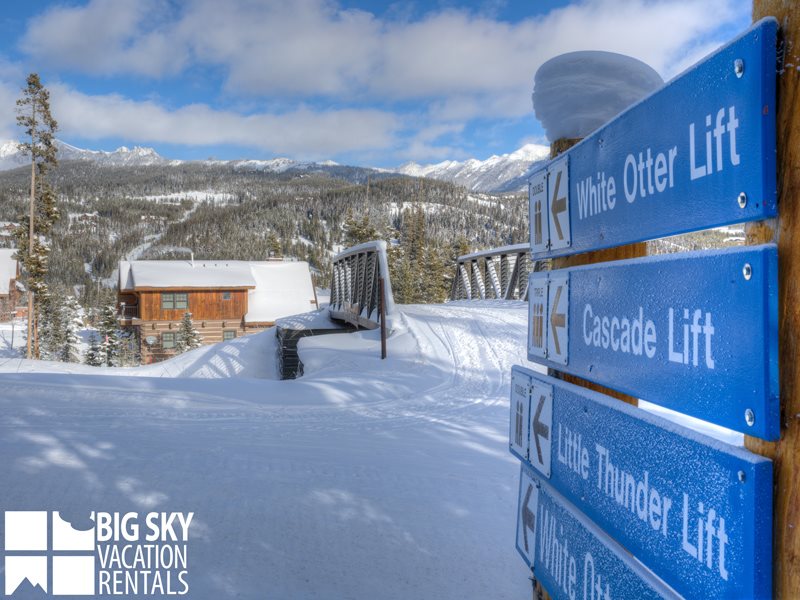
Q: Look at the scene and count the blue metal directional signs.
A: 4